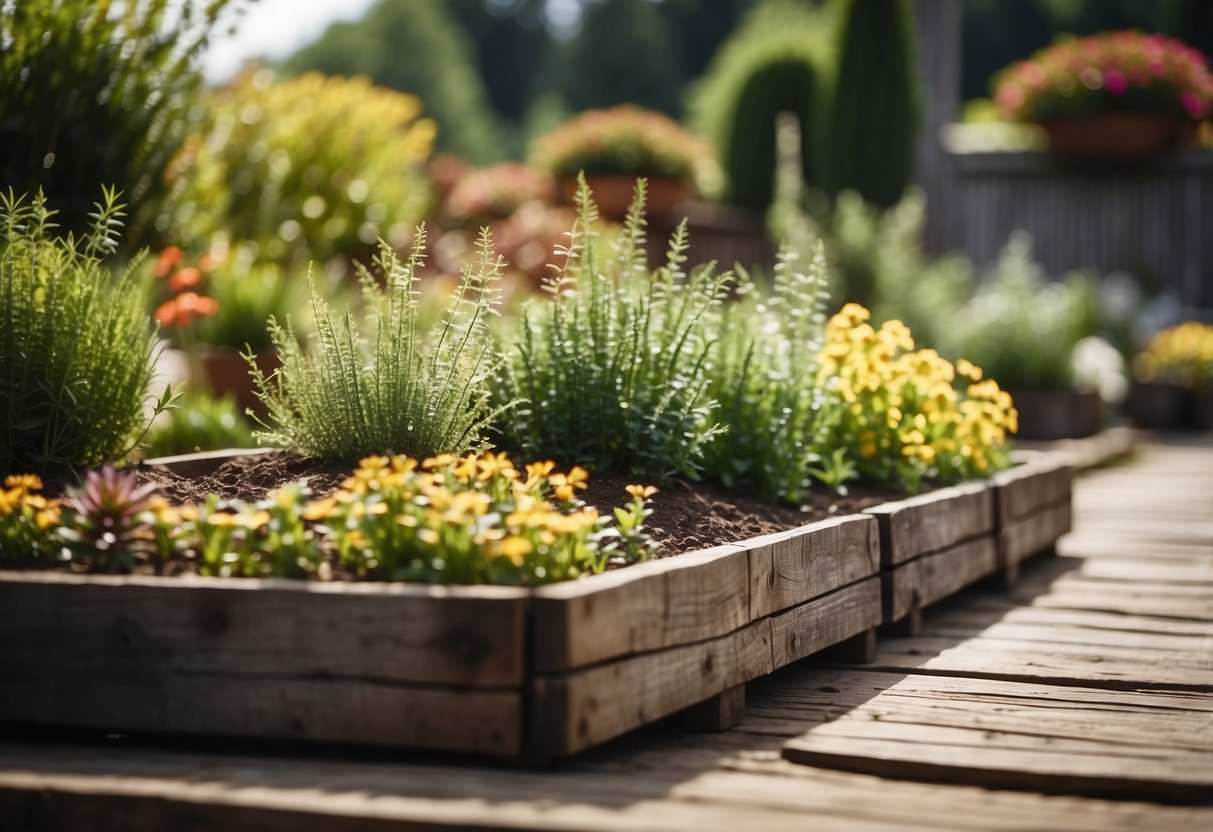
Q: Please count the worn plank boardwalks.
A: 1